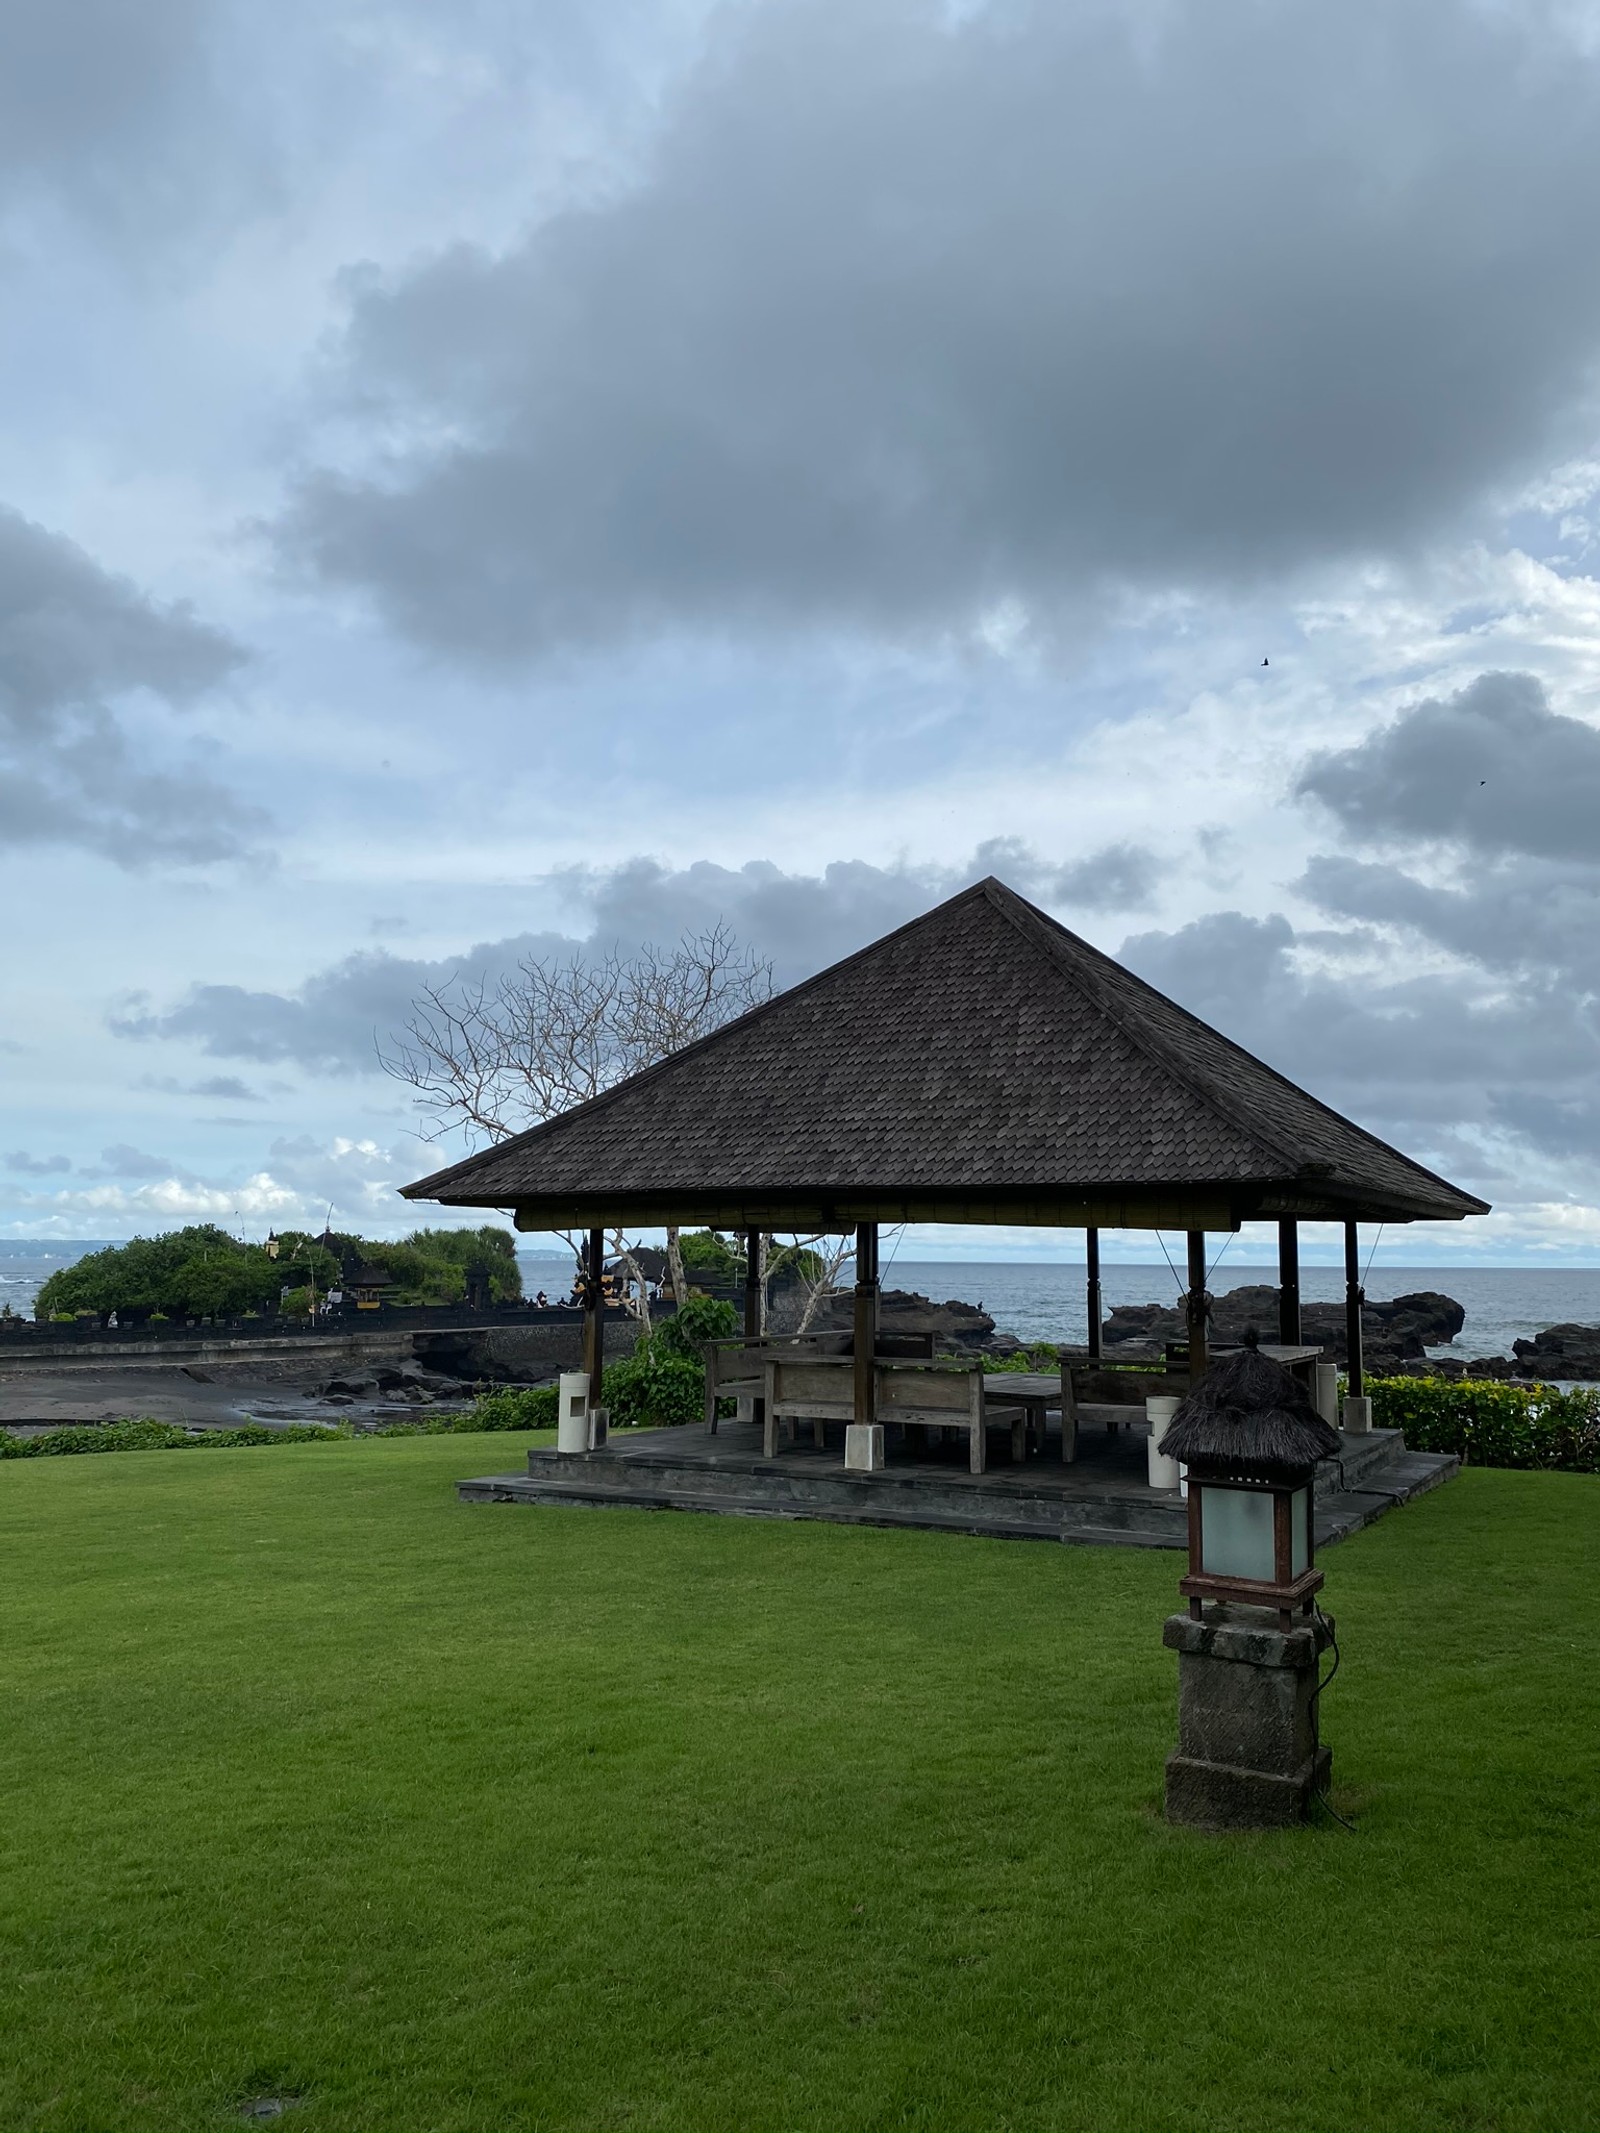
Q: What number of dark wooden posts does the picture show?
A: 7